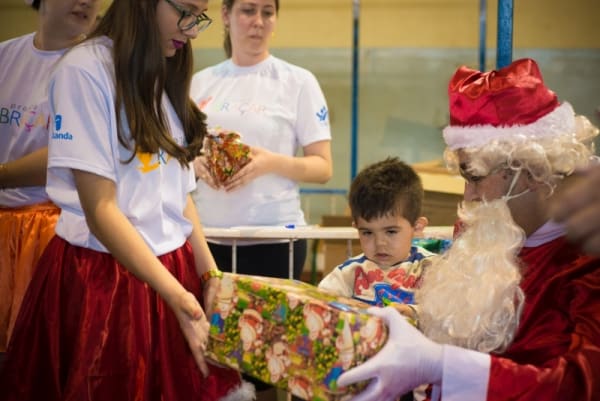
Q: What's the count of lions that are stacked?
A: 0